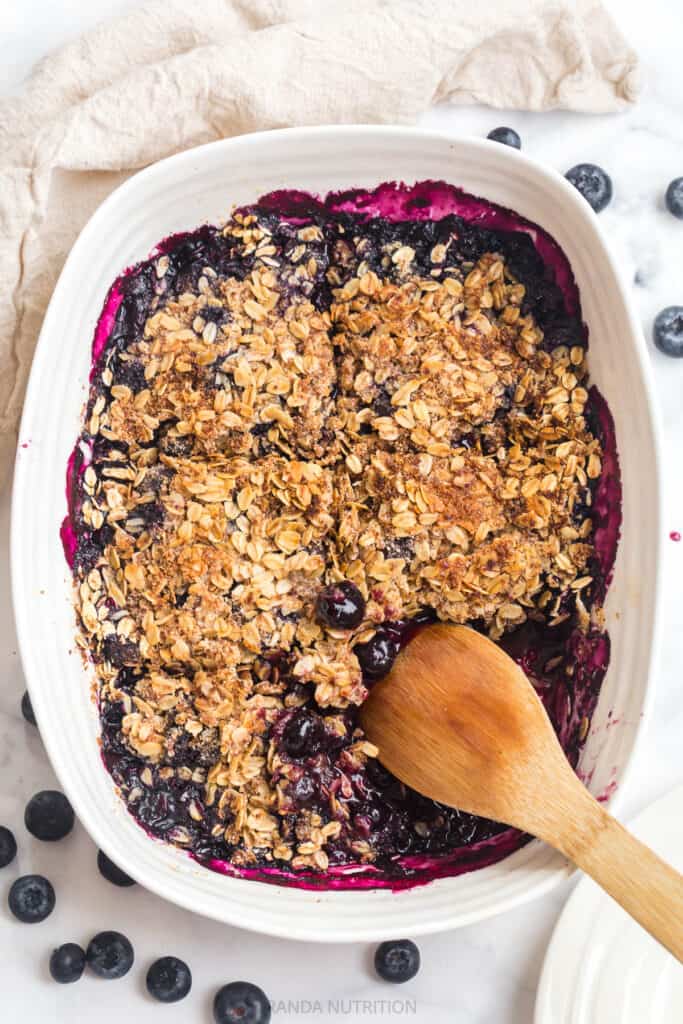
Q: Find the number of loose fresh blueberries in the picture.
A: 14